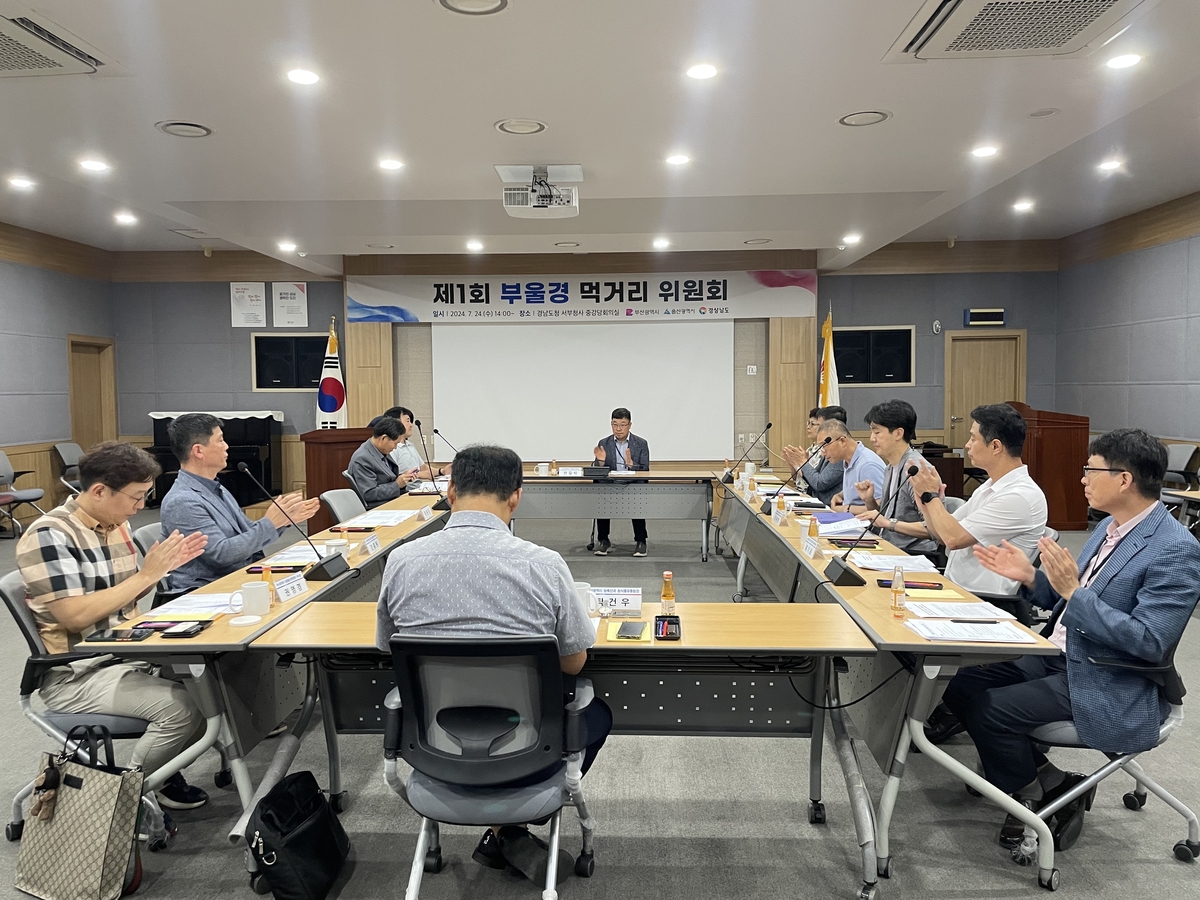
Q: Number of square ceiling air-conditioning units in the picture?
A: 2